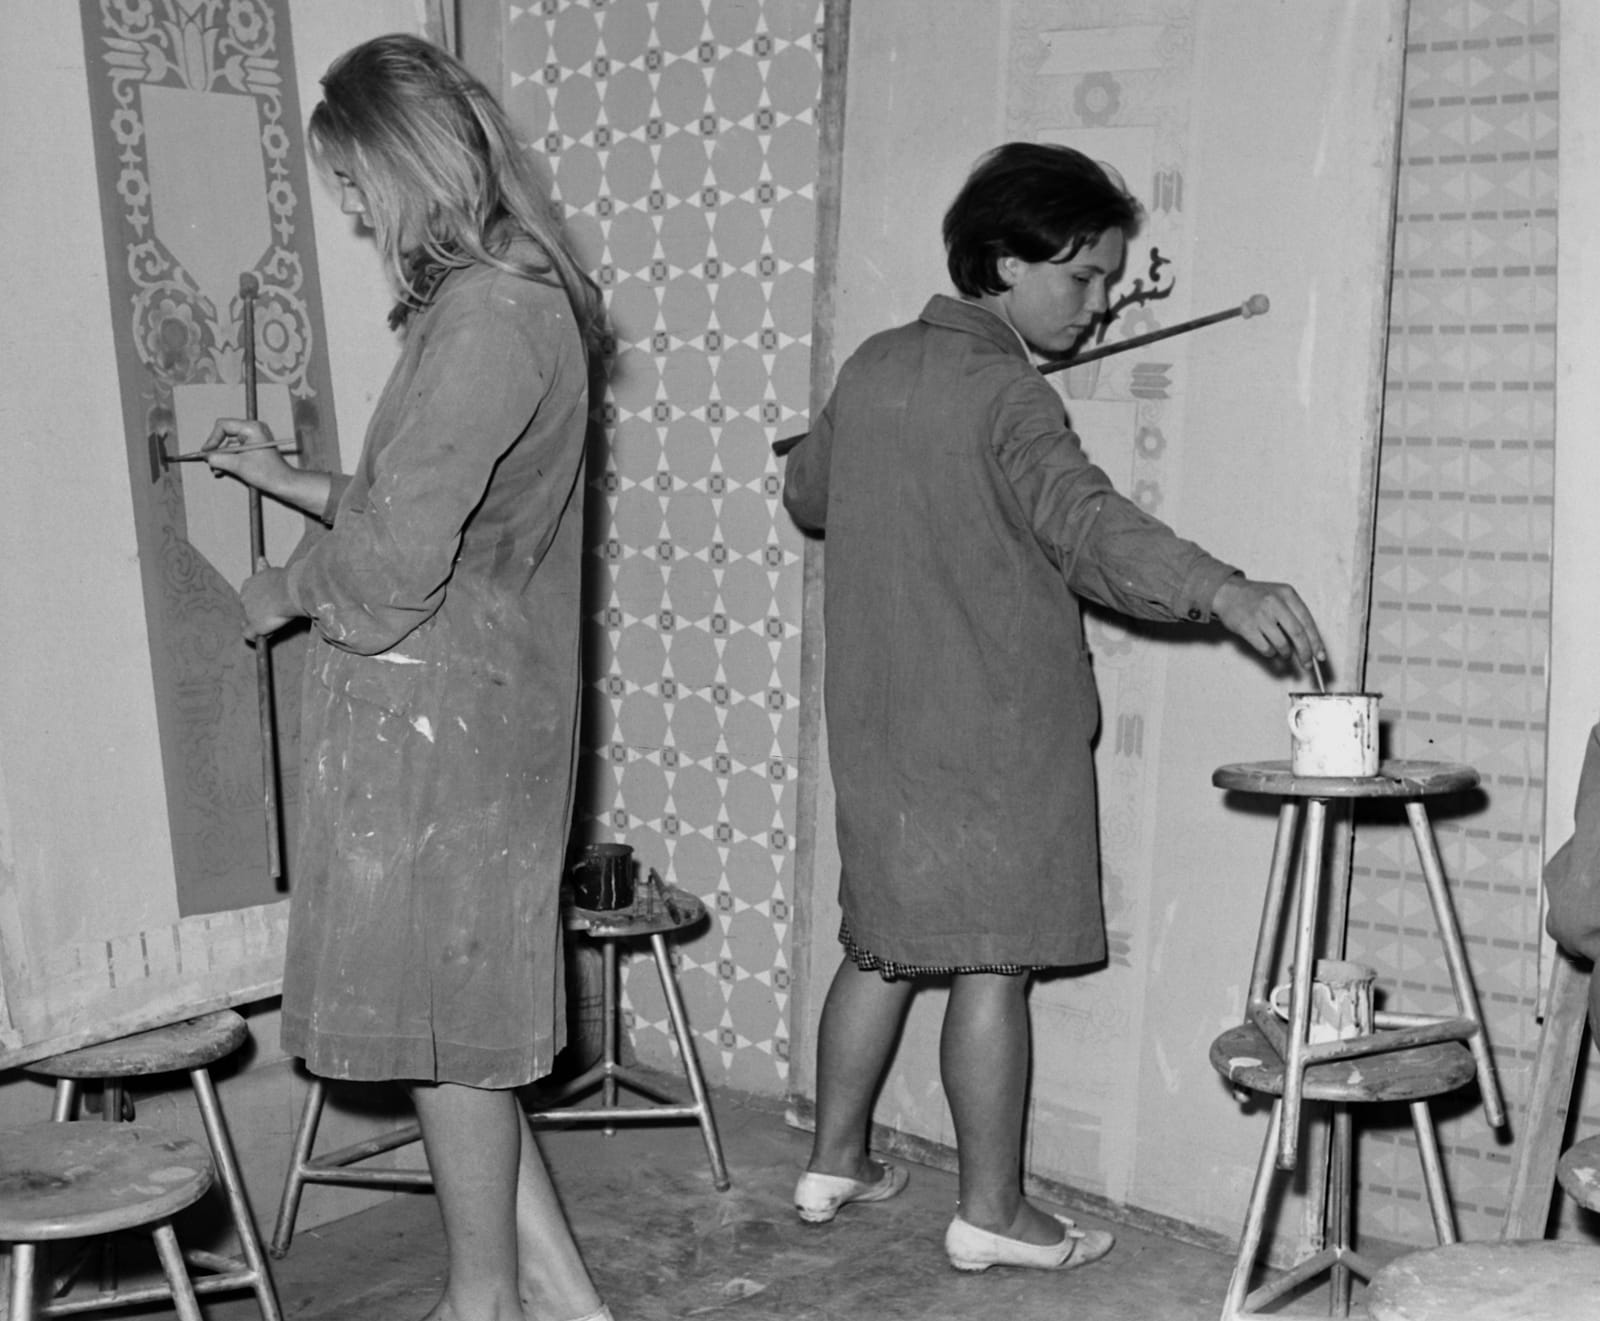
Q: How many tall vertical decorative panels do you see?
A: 4